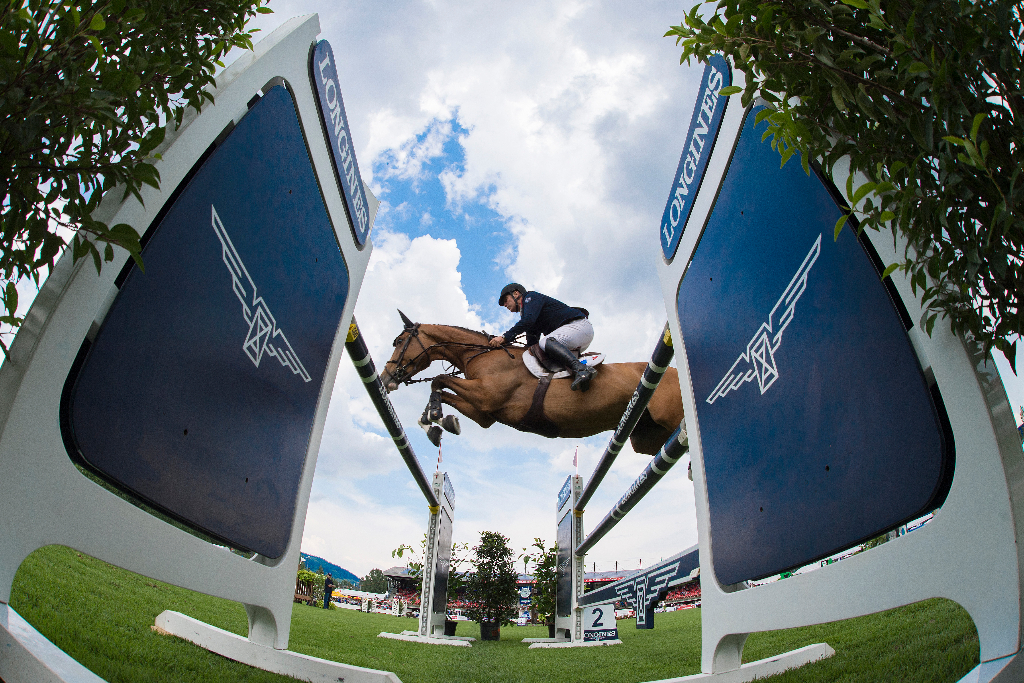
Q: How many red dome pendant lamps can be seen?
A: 0